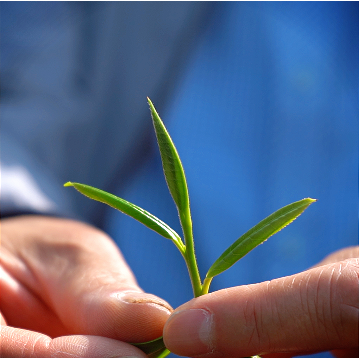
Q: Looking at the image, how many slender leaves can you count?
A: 3